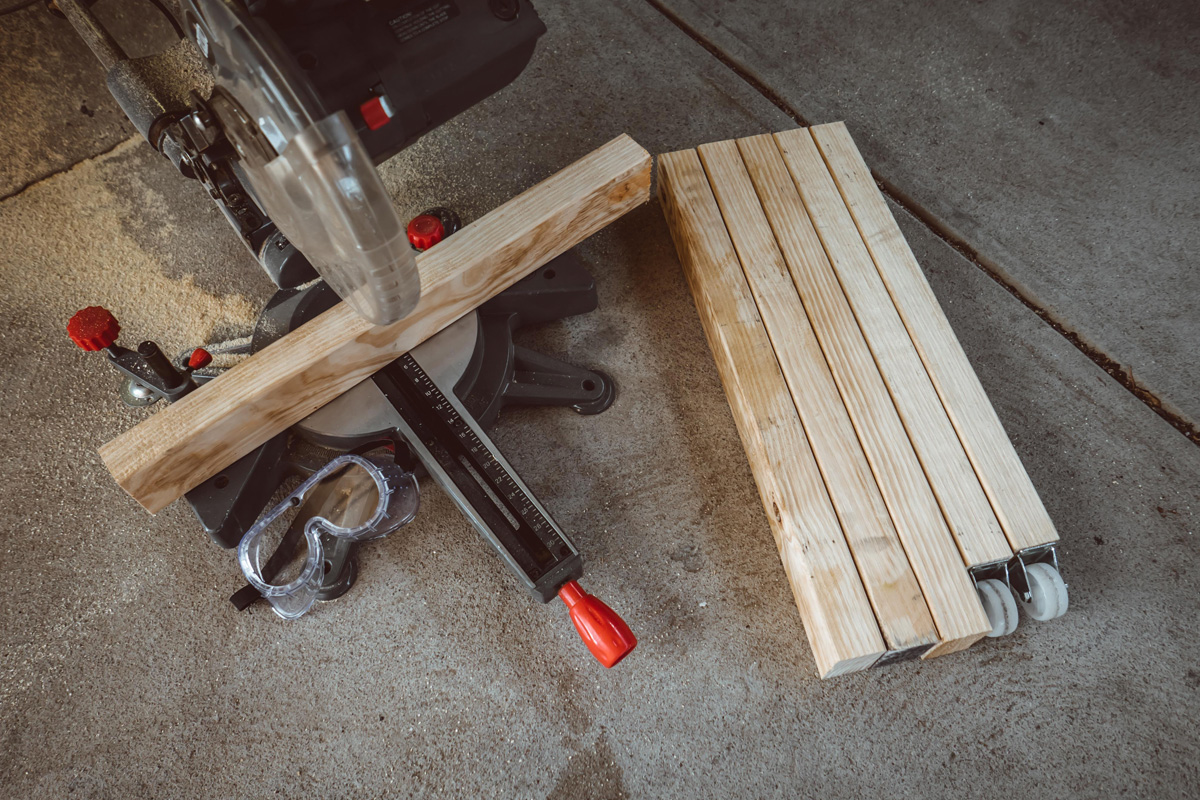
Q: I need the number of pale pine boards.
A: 6